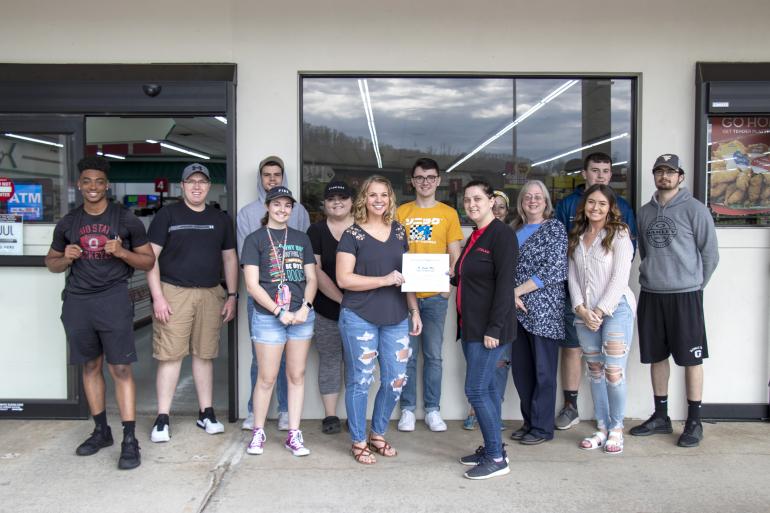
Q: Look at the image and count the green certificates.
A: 0